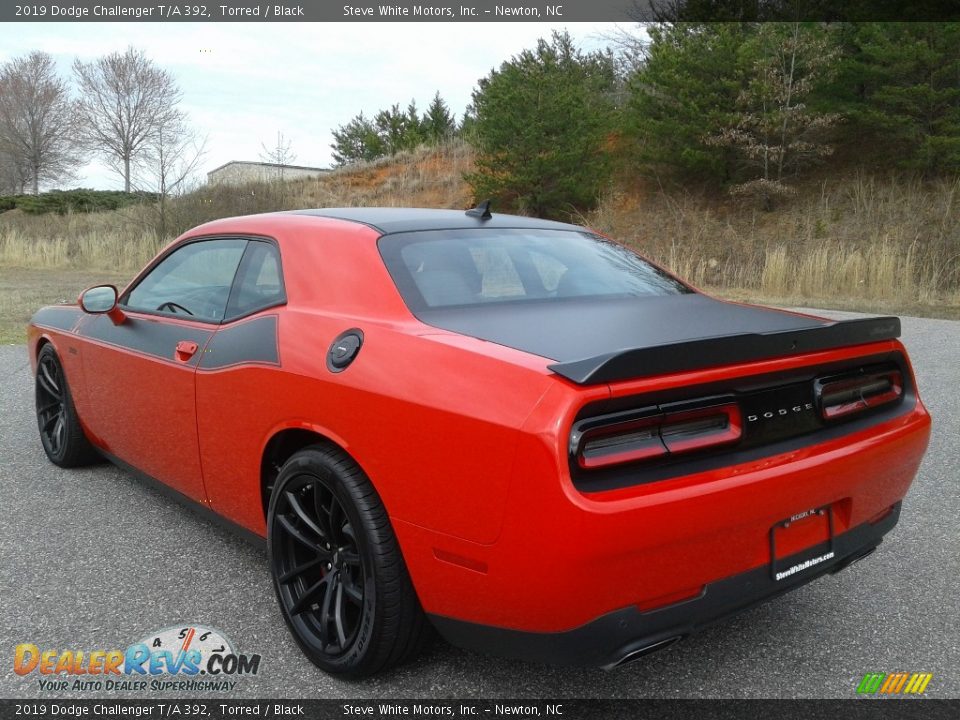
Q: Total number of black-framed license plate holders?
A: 1